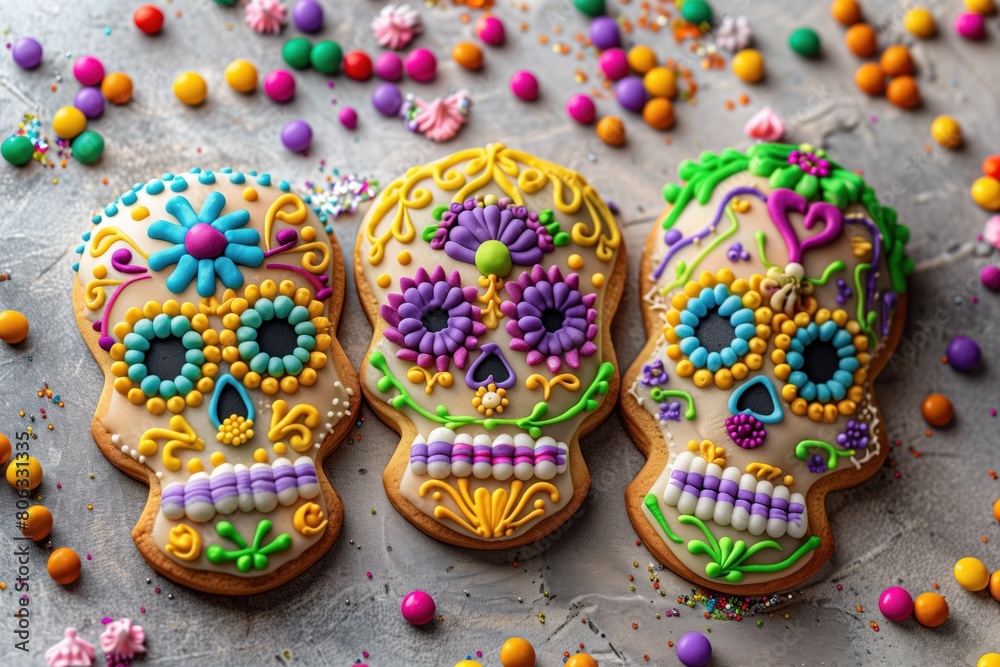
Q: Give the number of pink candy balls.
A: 13